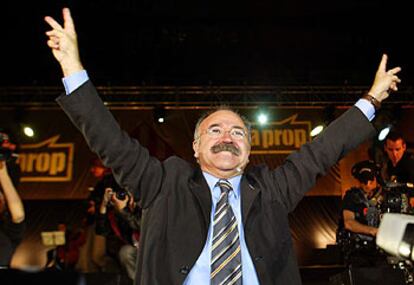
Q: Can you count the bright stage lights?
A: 5